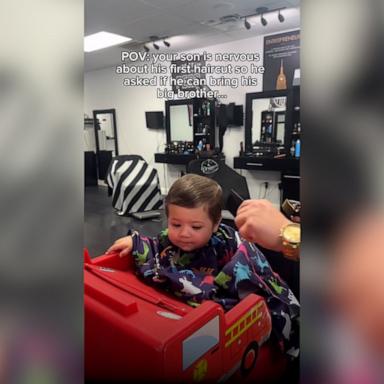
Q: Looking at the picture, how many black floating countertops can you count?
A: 2